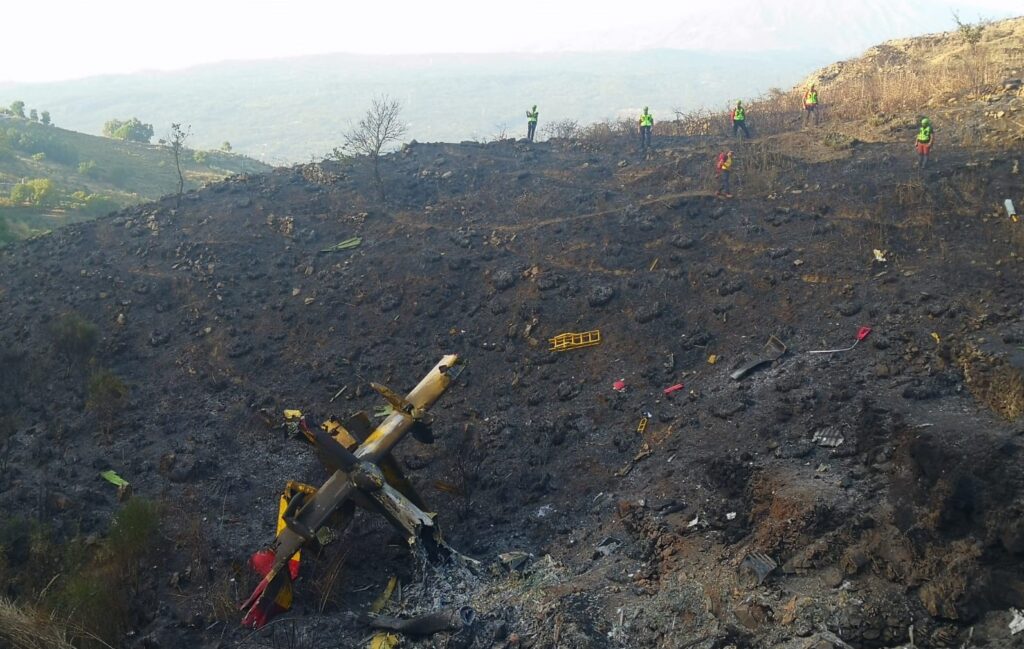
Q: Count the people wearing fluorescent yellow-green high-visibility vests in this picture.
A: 5